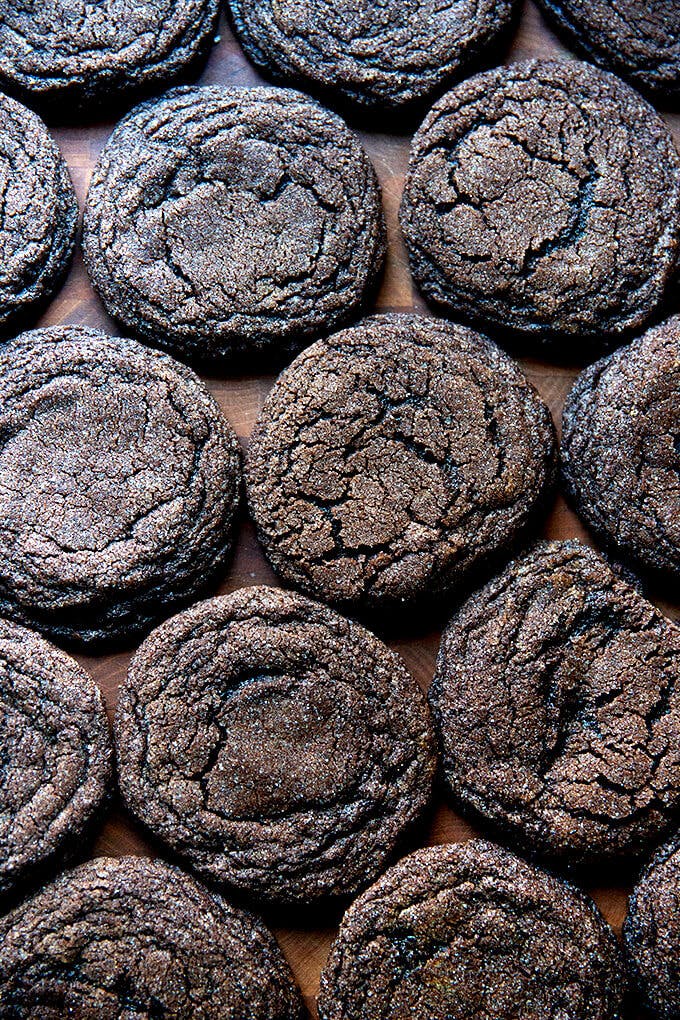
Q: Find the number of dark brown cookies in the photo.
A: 15